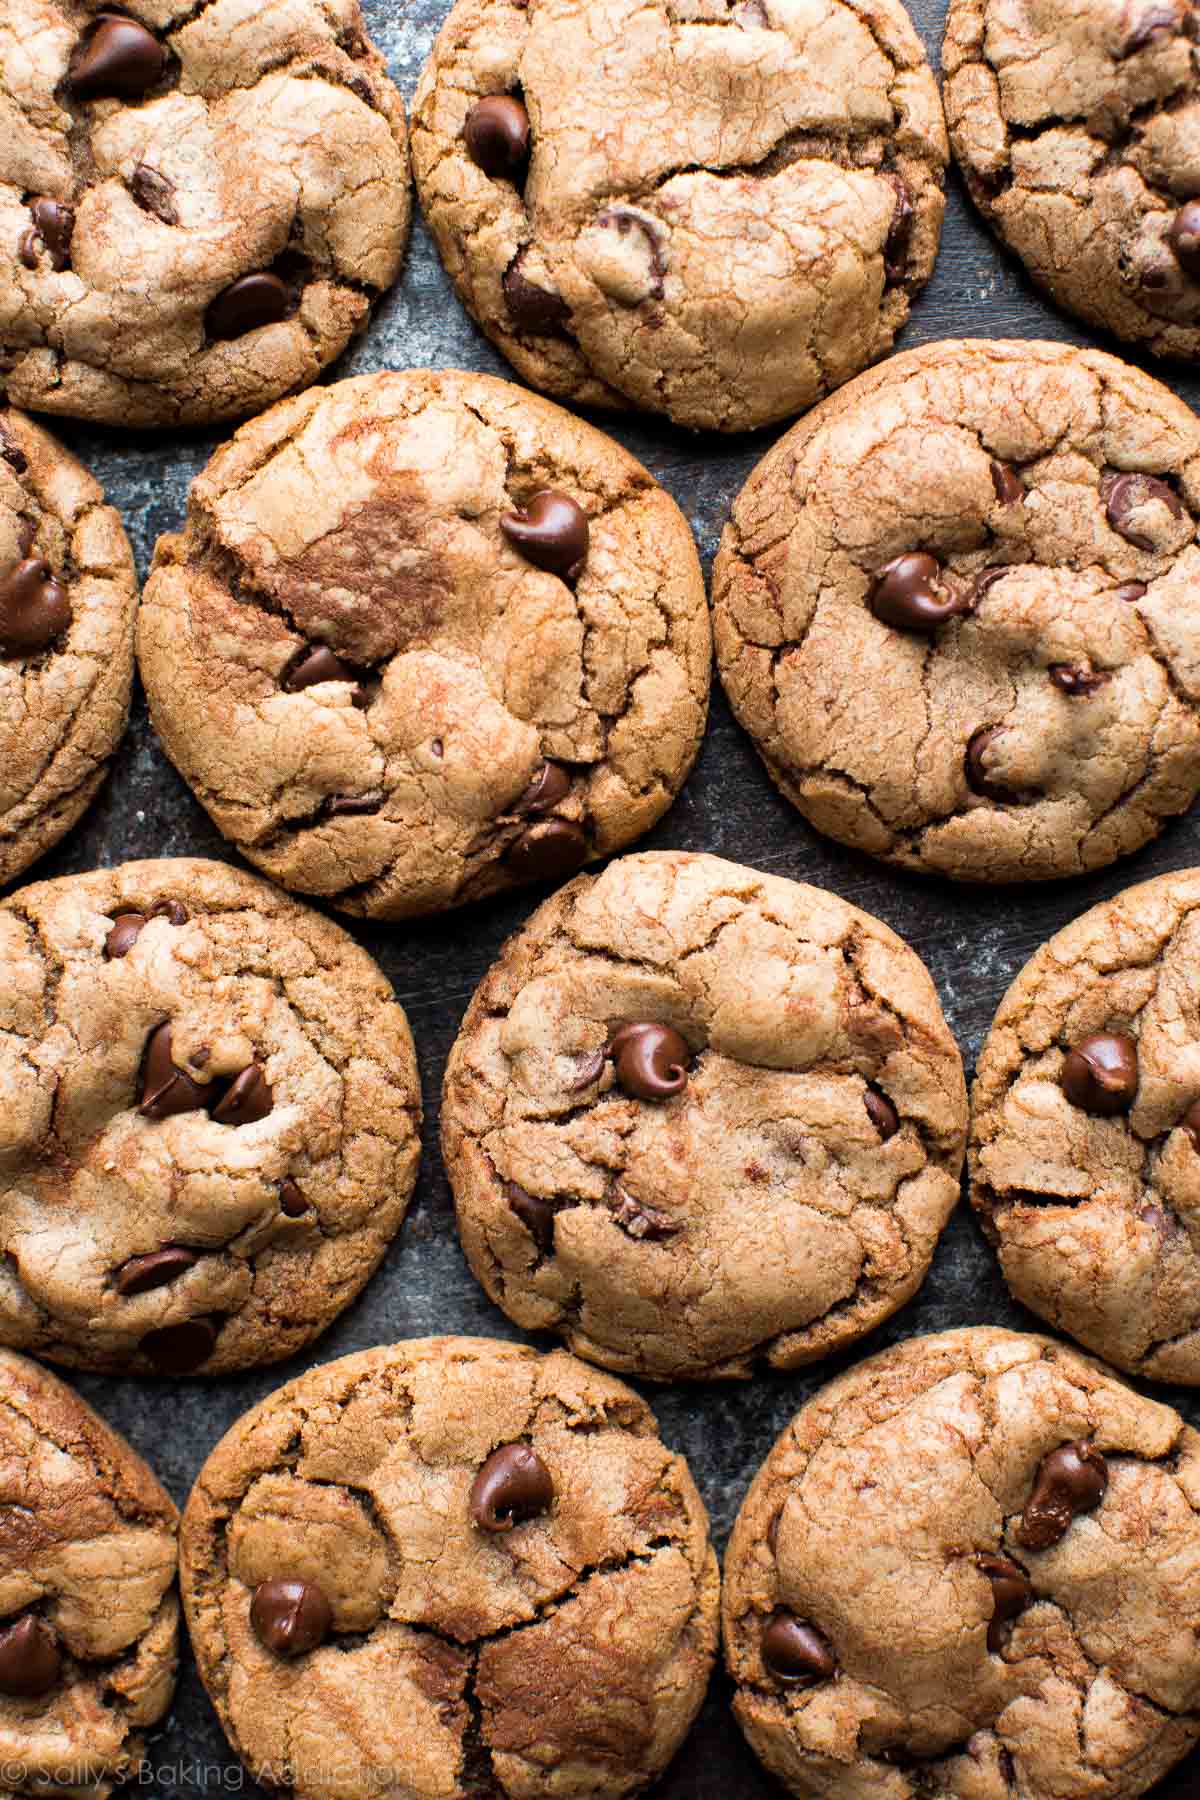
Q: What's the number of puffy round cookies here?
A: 12